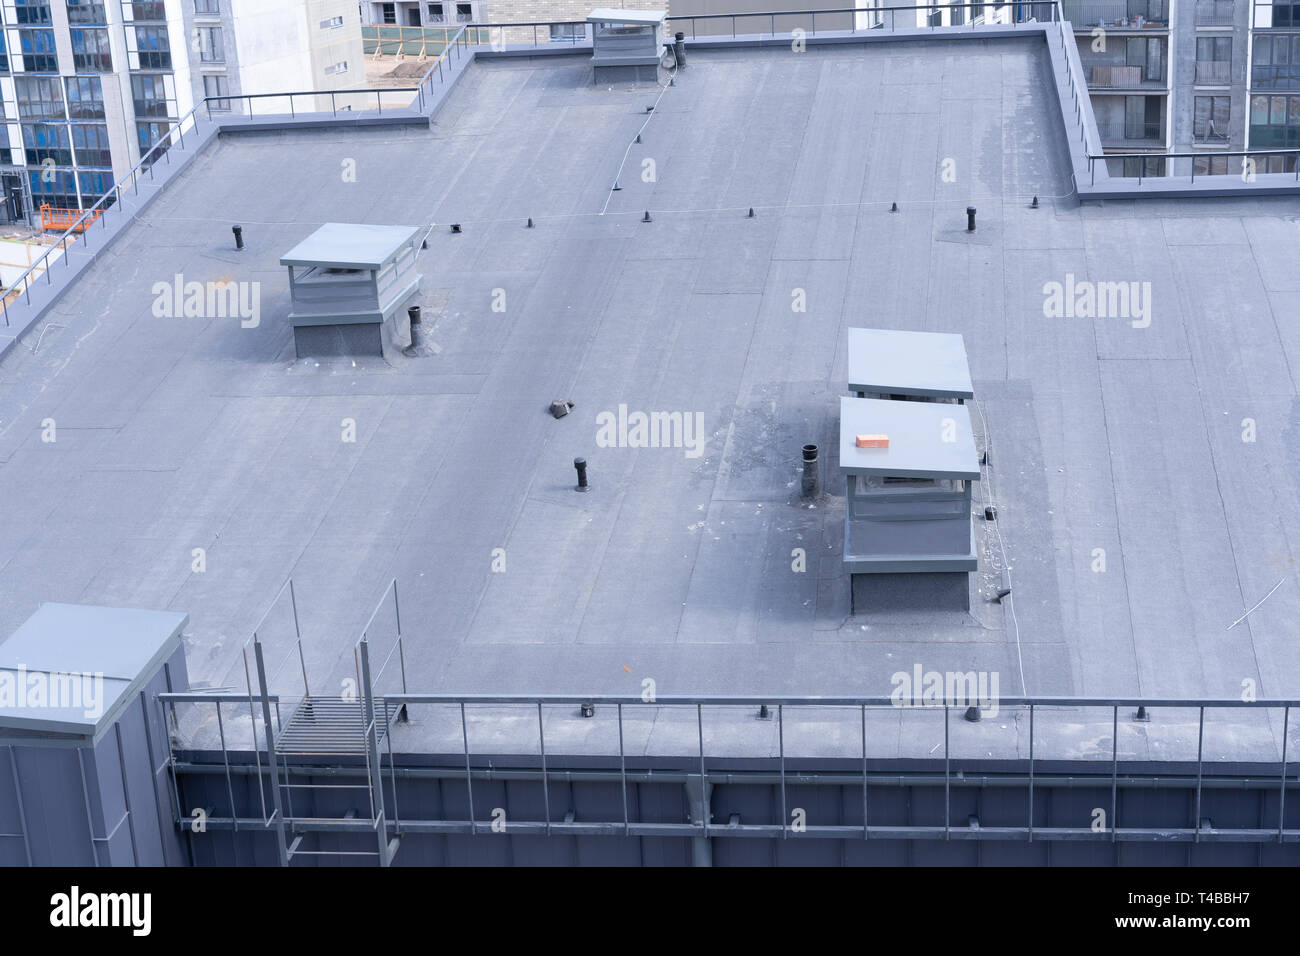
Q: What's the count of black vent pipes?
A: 6